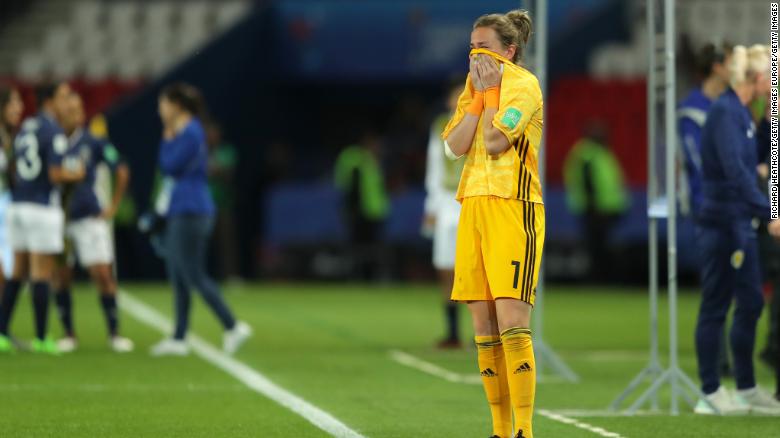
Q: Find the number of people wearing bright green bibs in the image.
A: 2